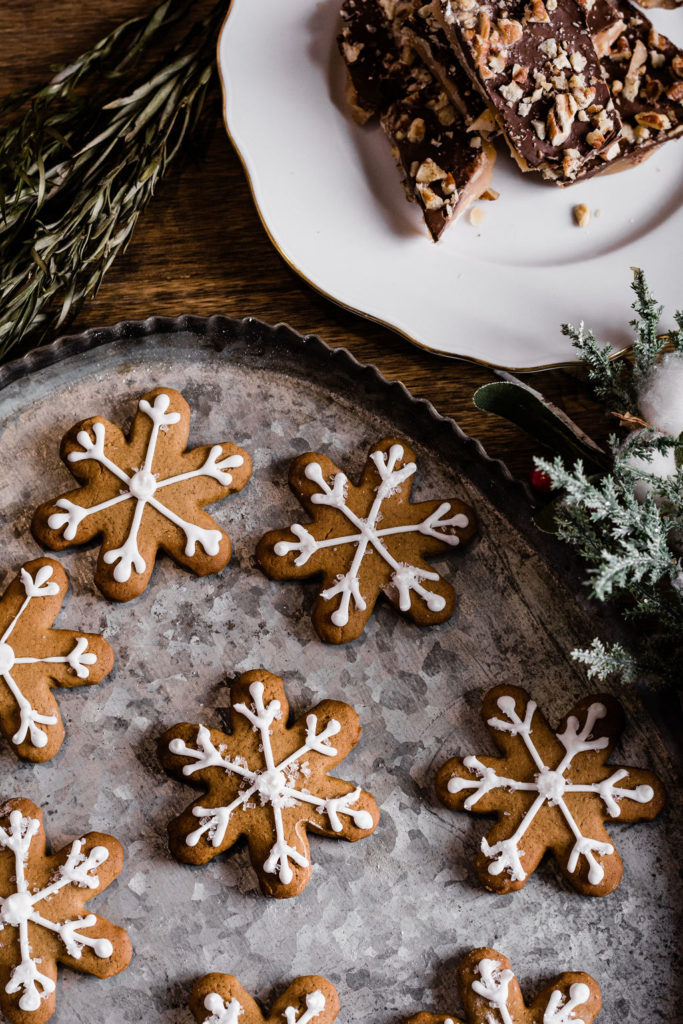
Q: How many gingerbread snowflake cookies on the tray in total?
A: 8